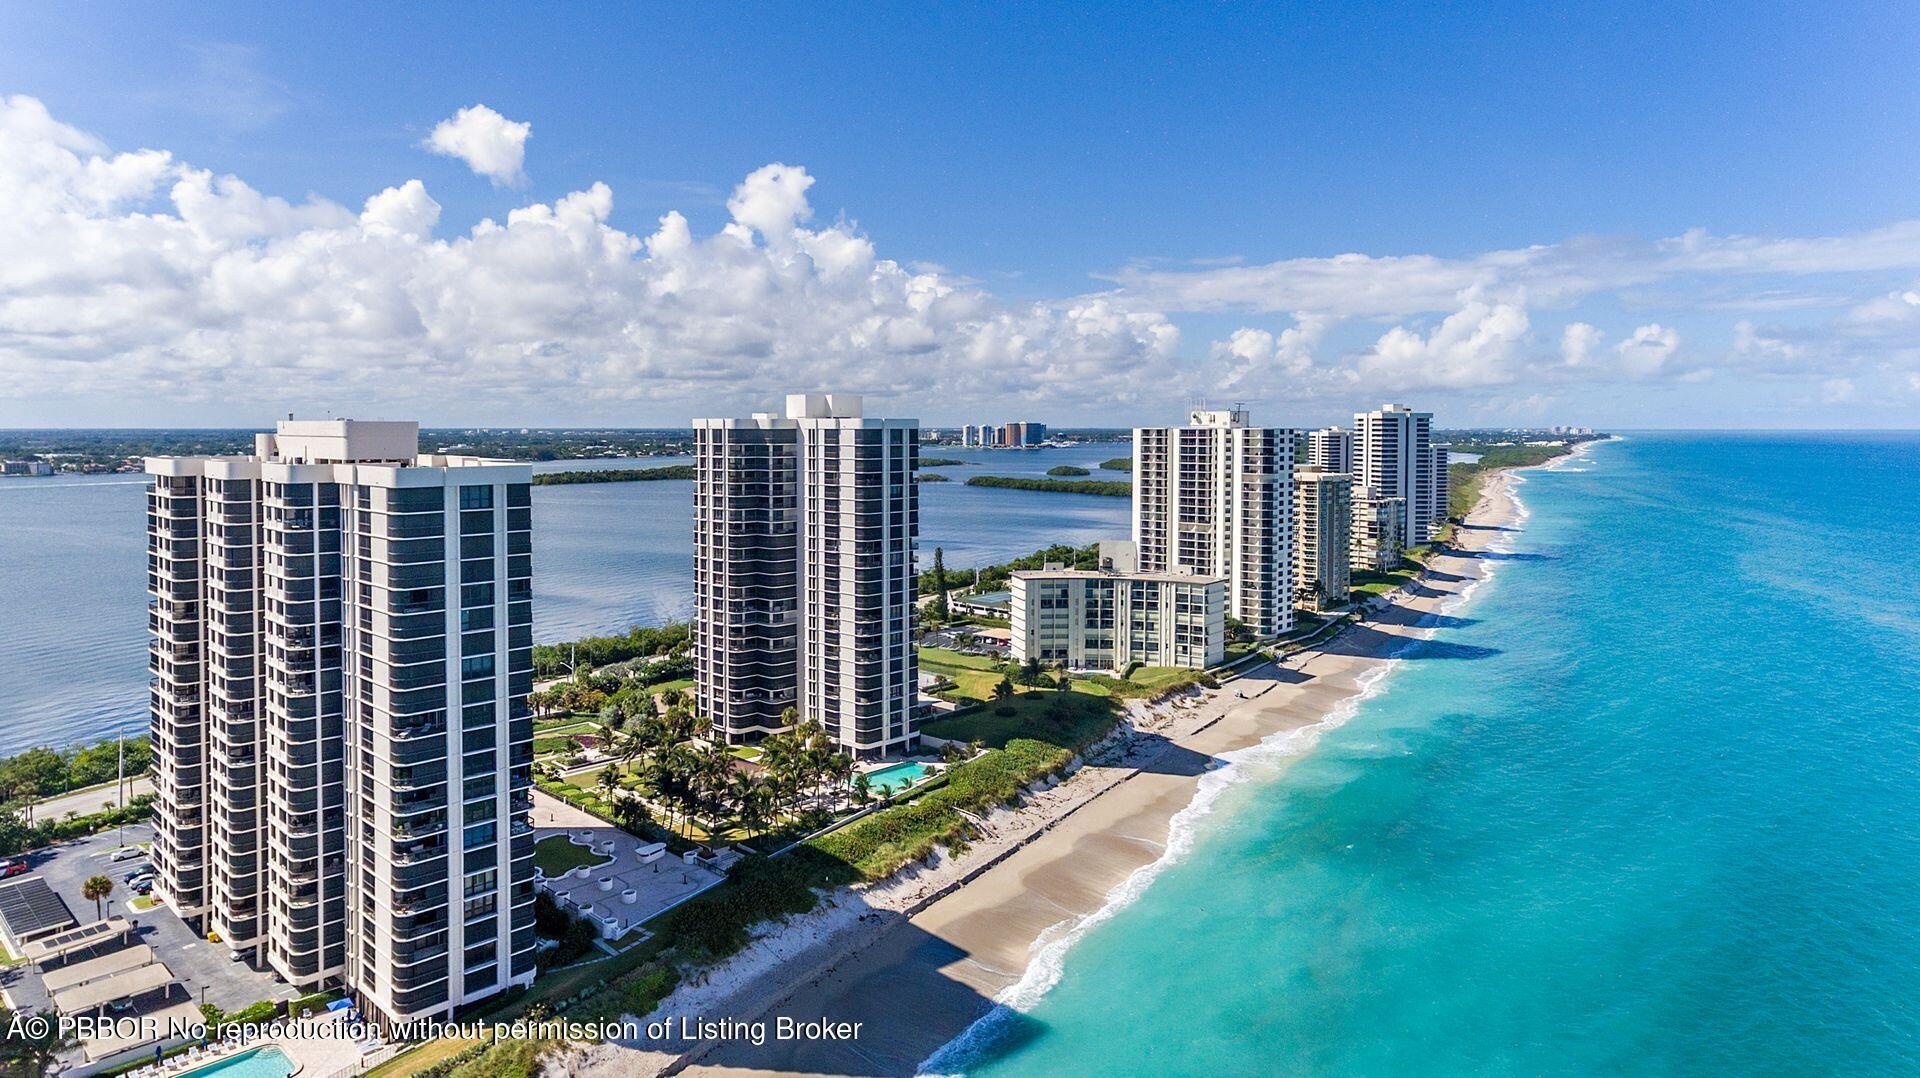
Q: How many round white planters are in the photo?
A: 10